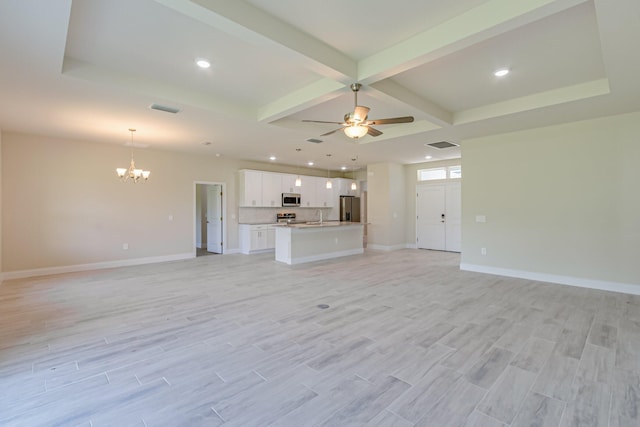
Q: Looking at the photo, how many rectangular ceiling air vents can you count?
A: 3